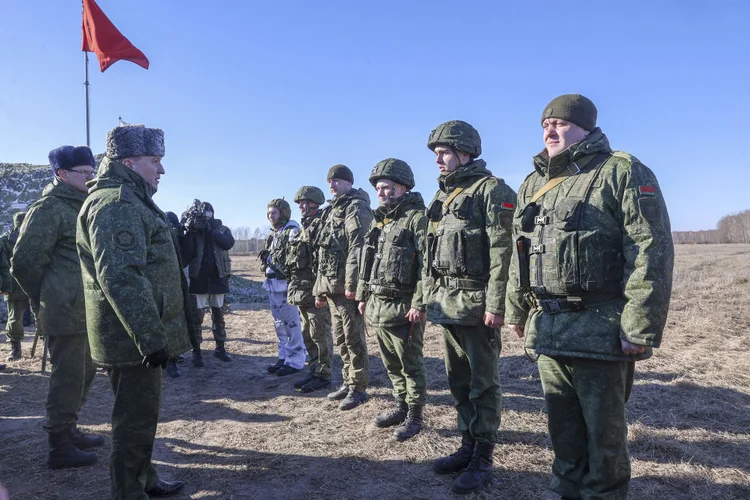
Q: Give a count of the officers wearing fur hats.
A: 2